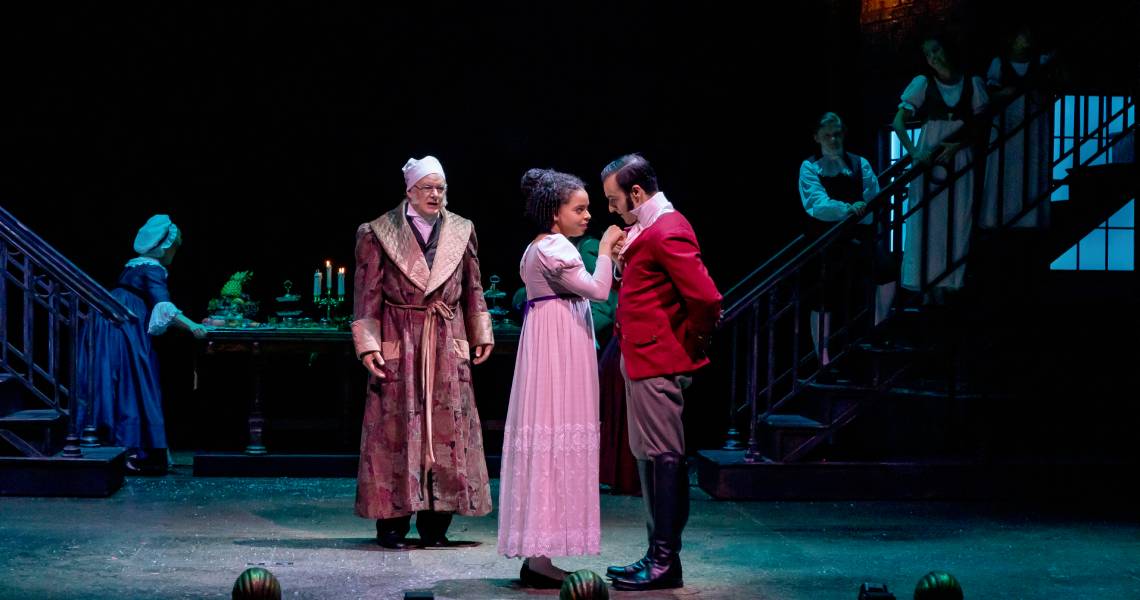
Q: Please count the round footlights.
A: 3